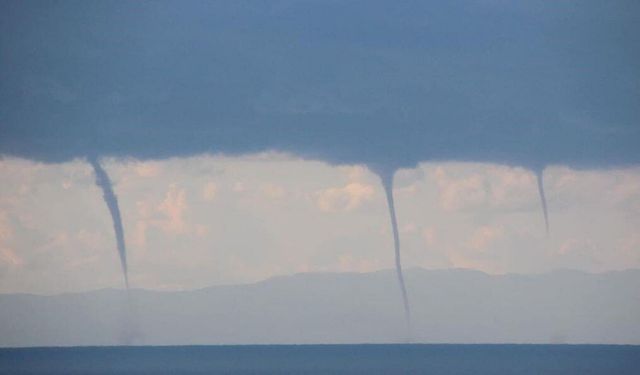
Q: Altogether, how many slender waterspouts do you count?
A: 3